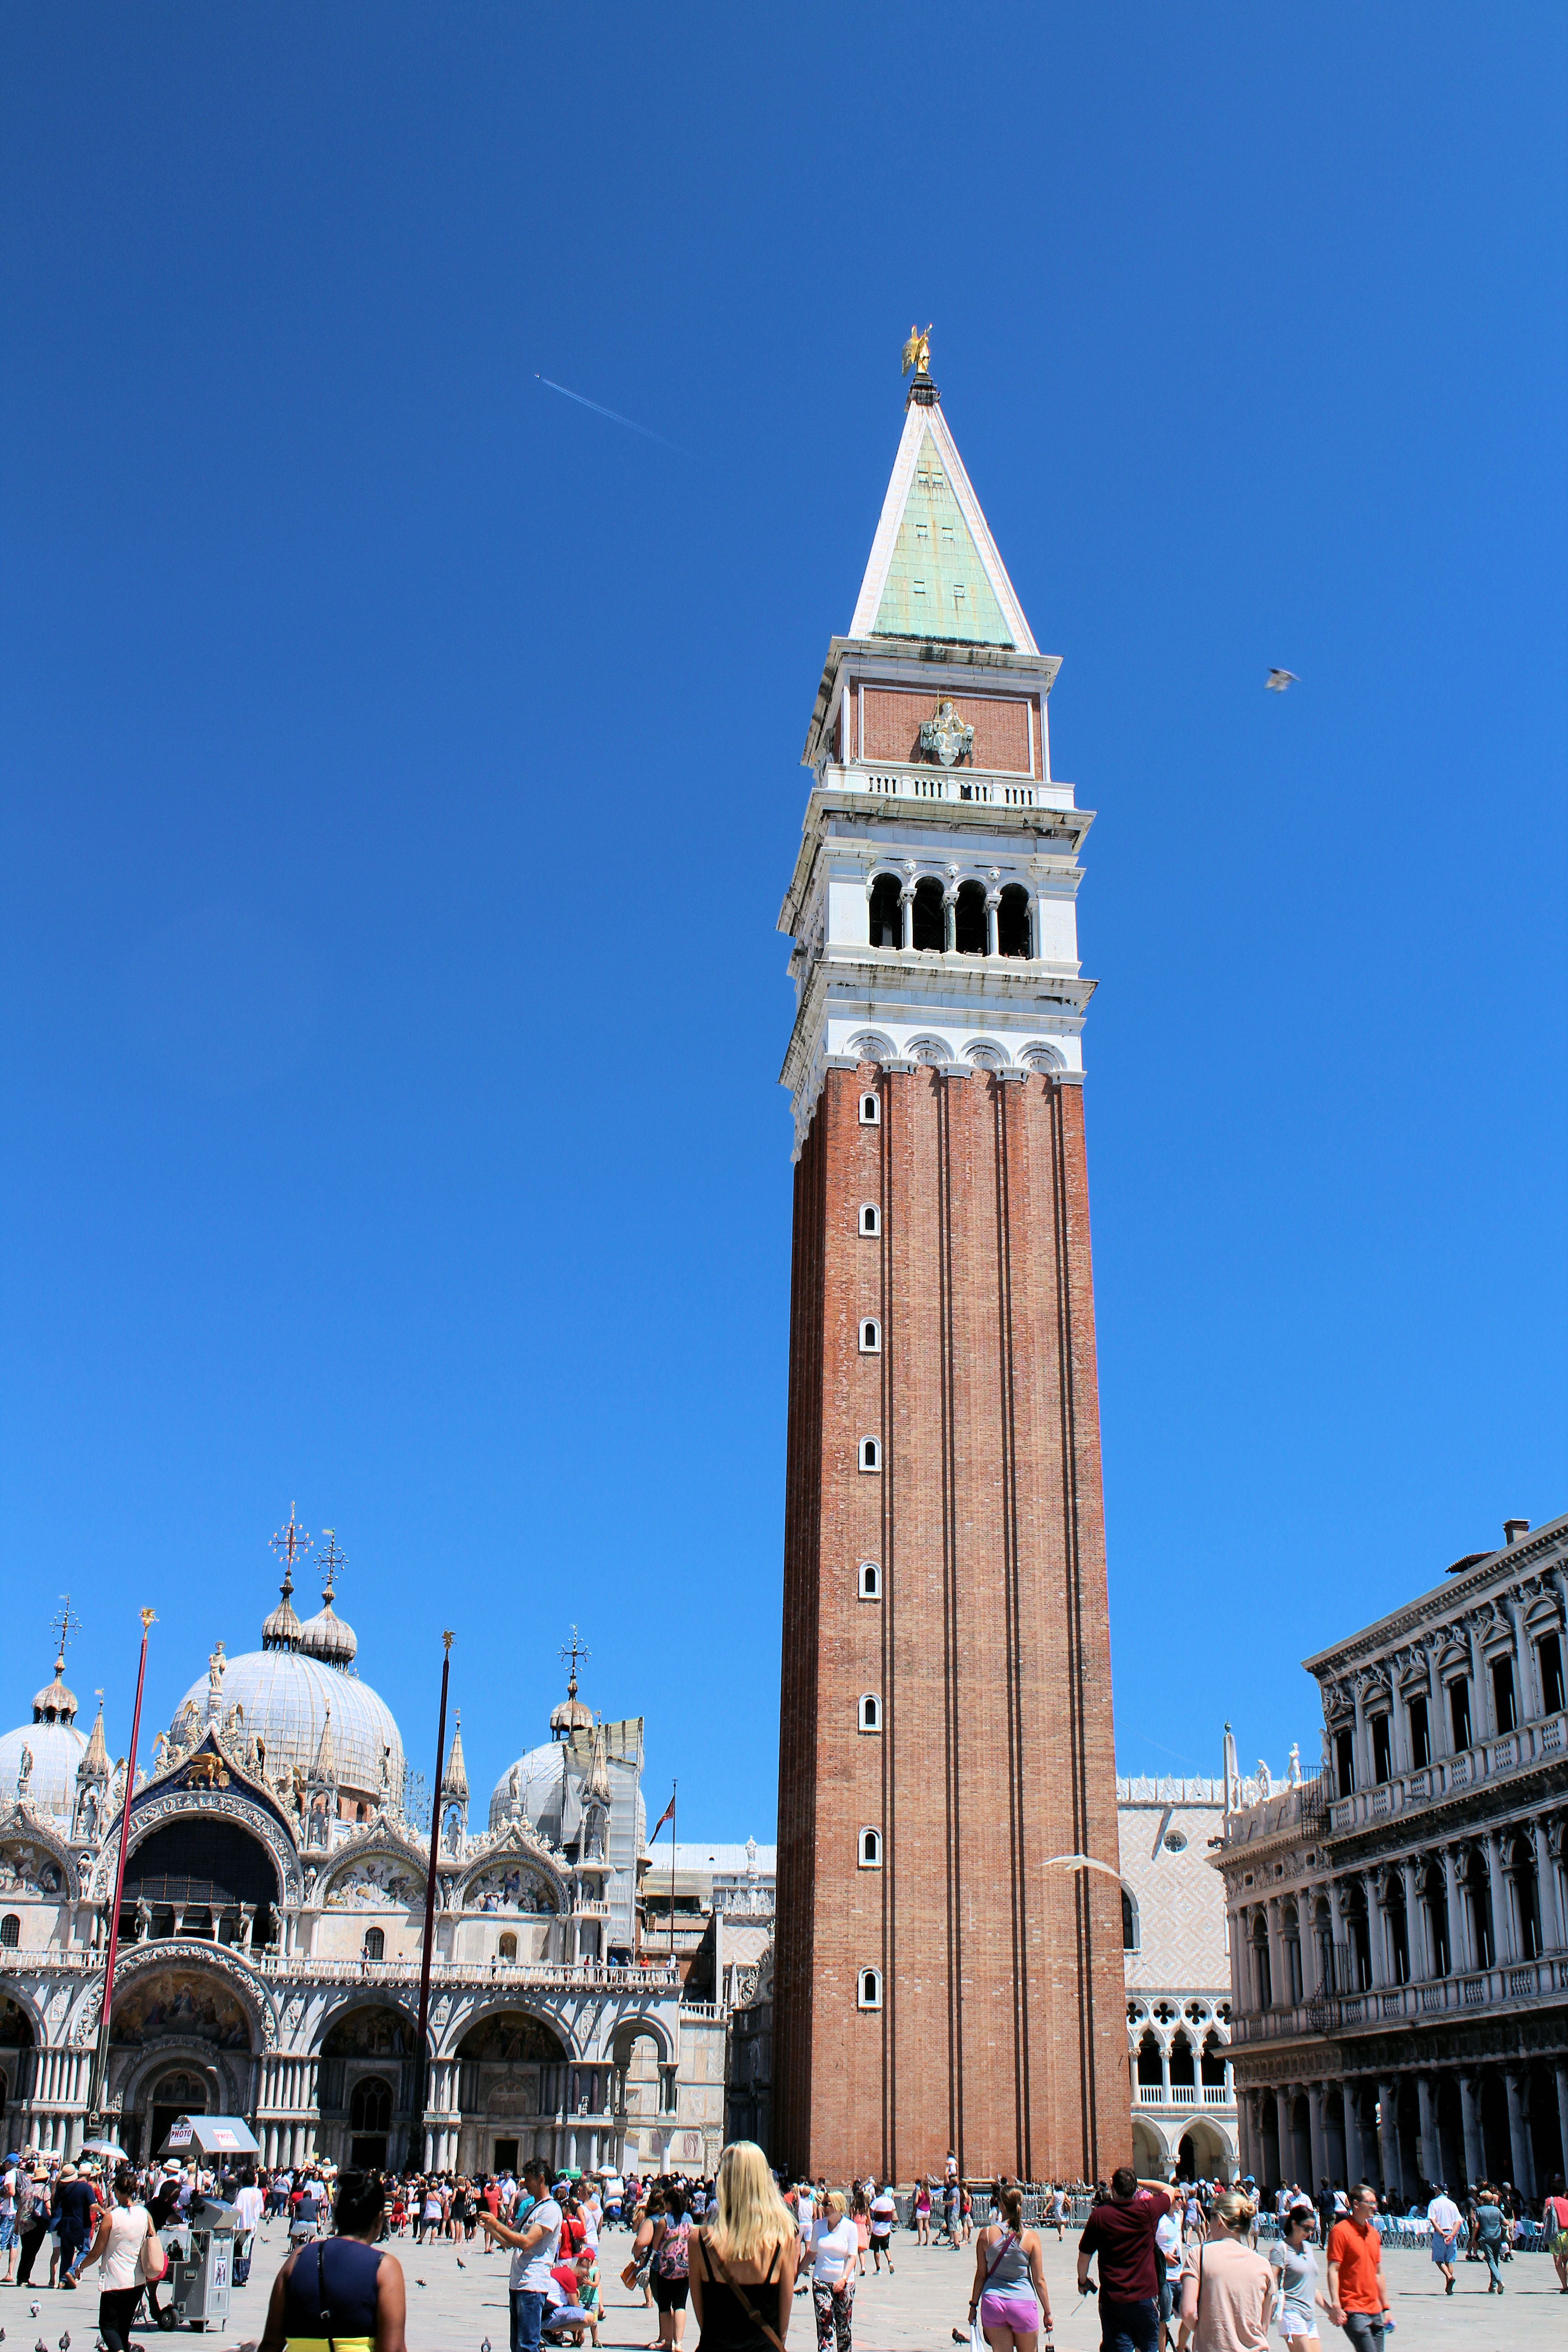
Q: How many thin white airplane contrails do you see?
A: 1